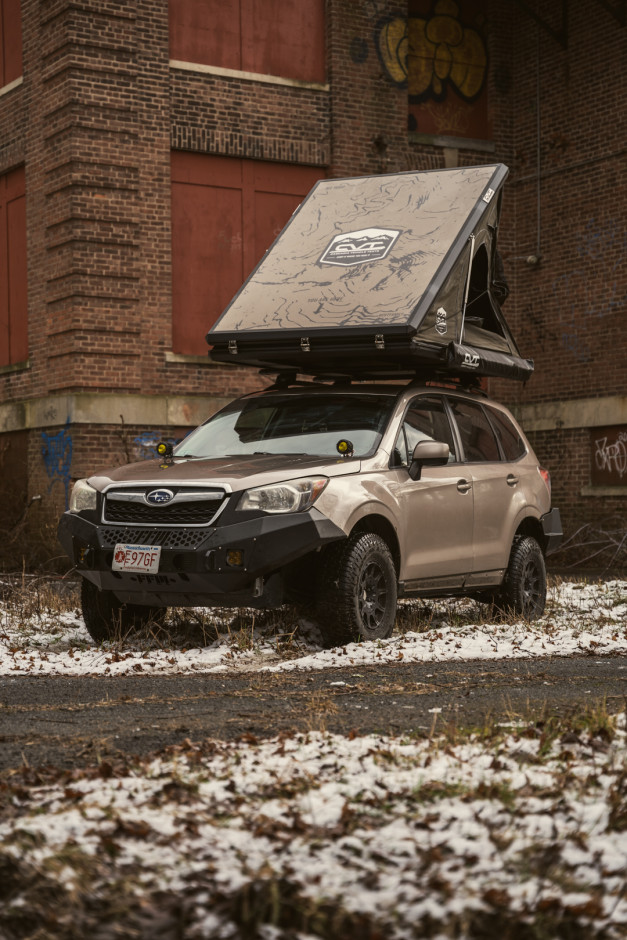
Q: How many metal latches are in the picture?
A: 3